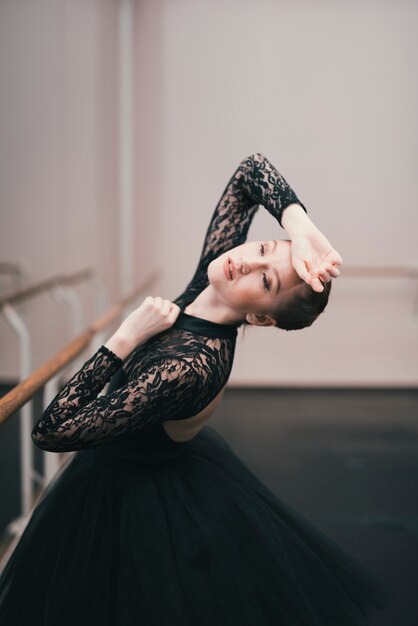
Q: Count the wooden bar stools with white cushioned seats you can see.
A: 0